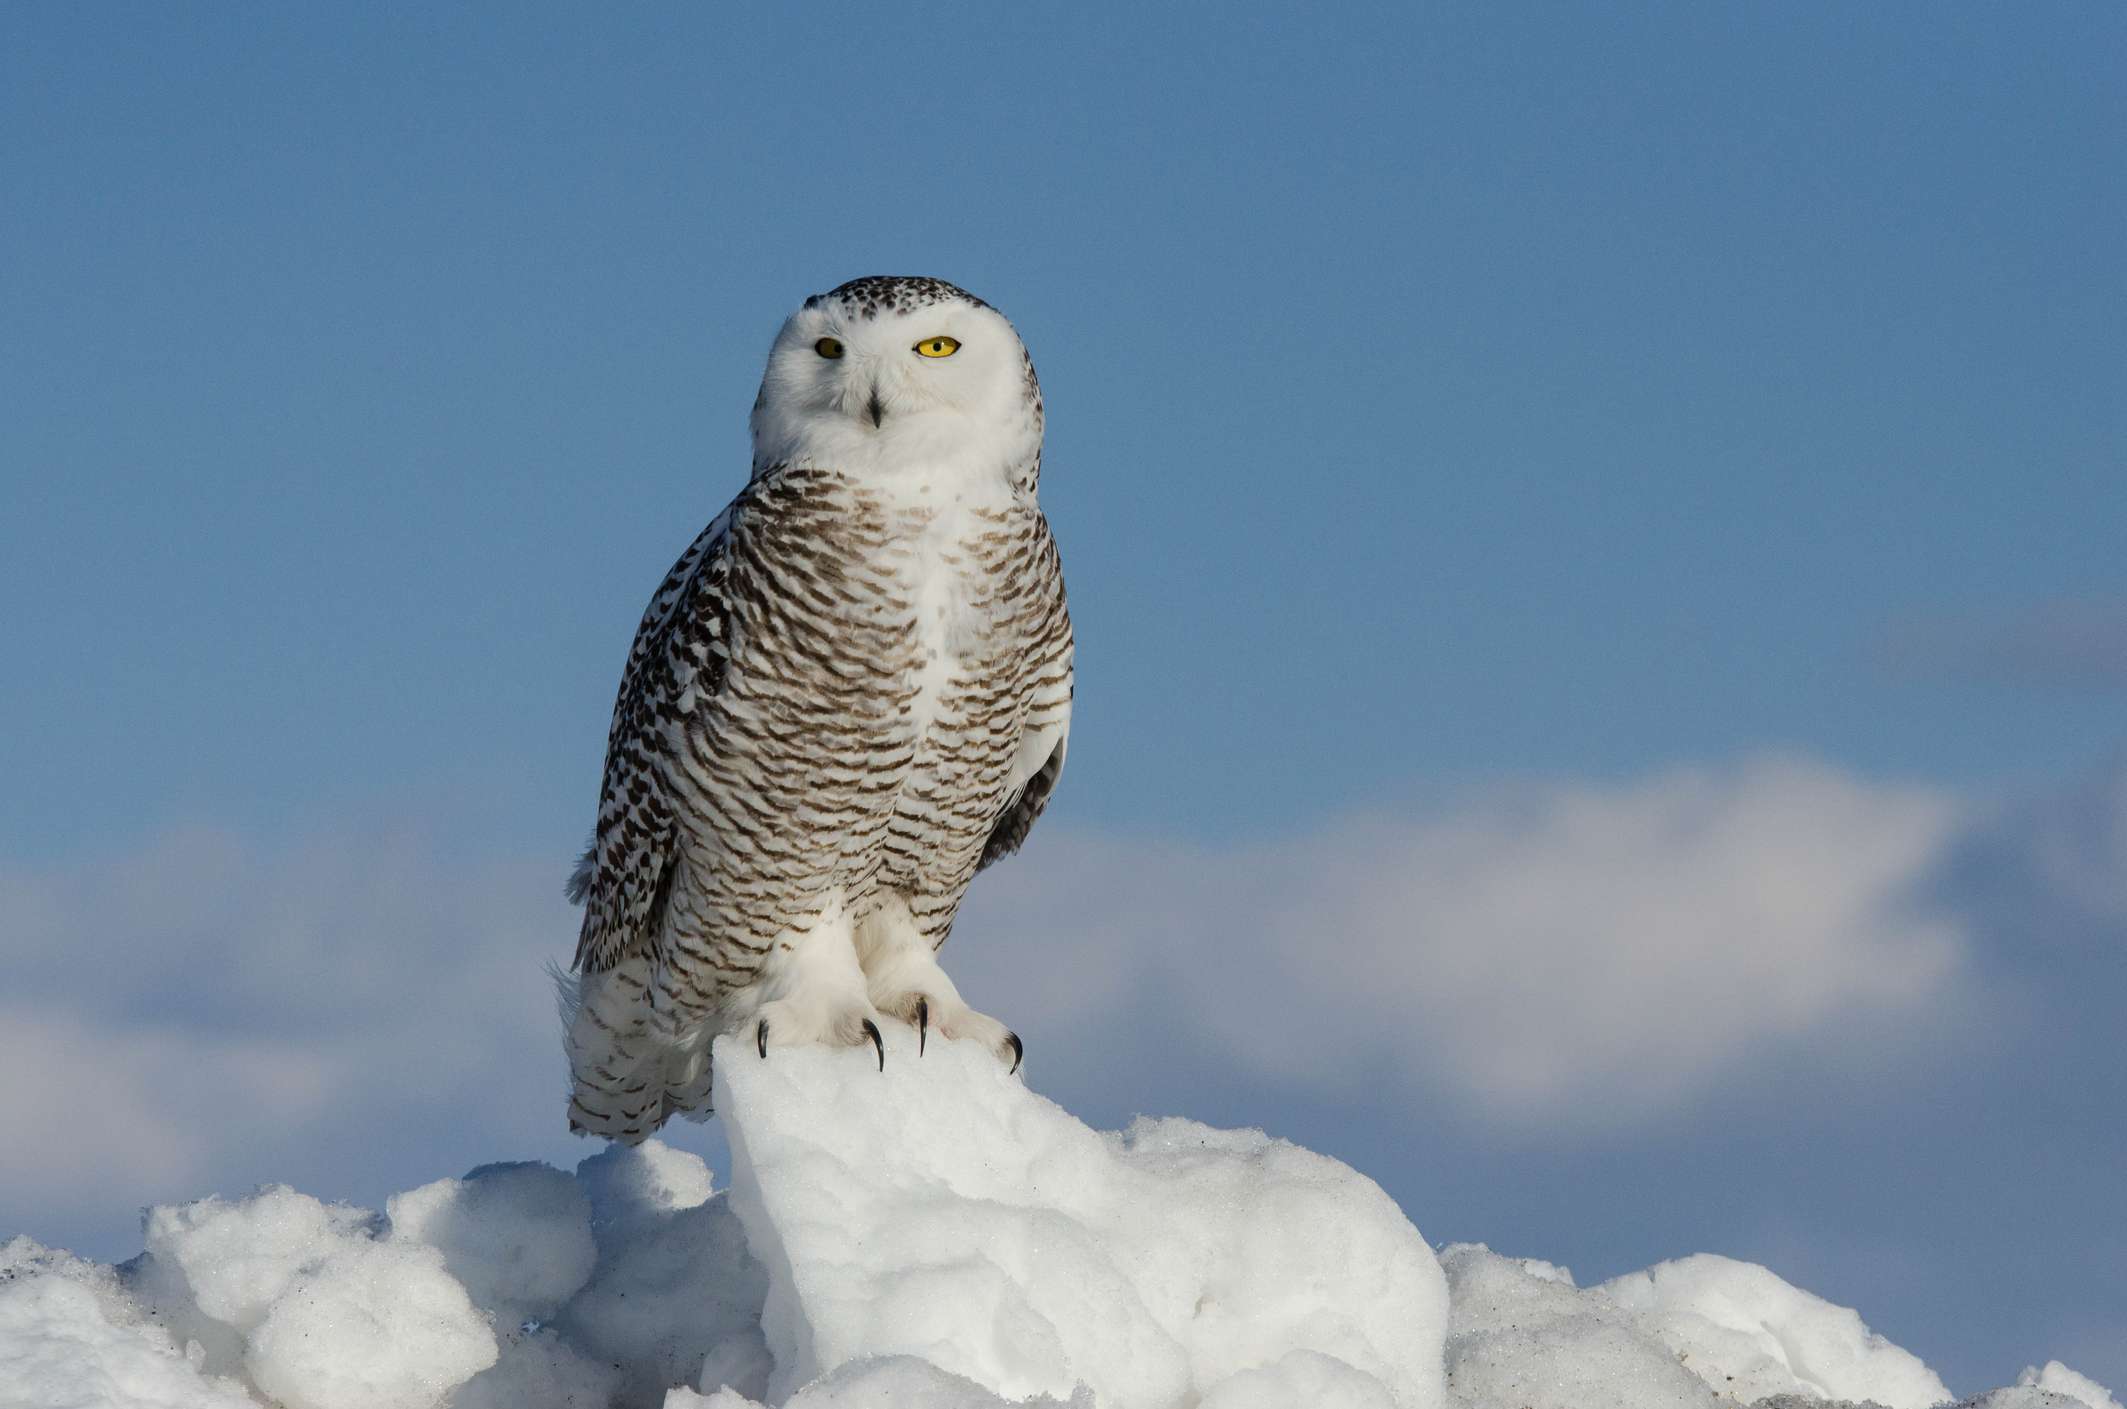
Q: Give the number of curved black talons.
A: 4